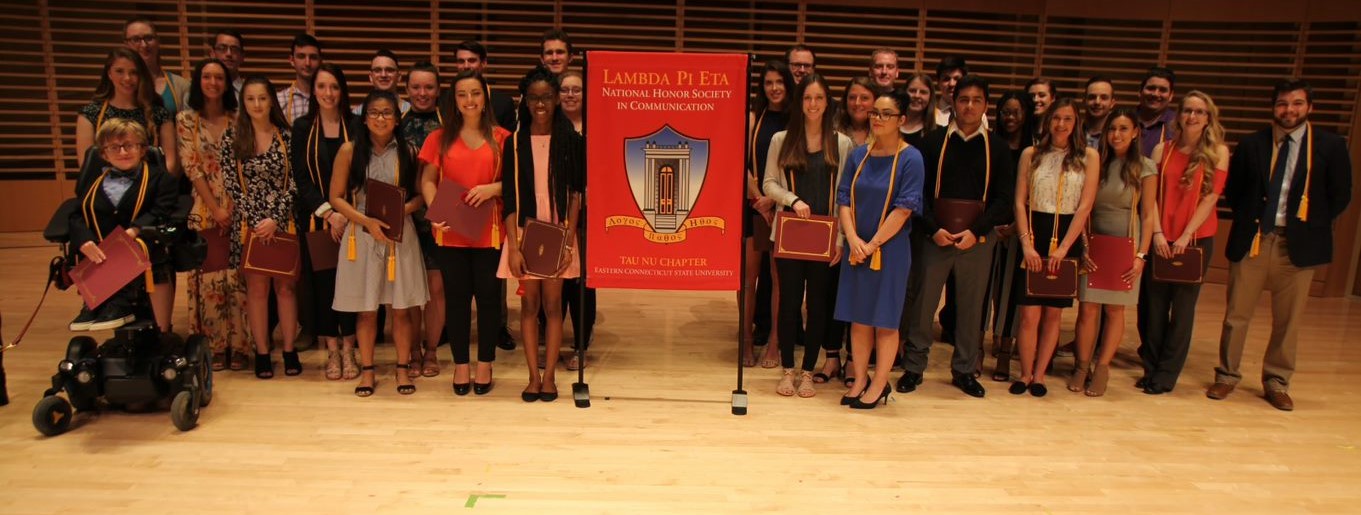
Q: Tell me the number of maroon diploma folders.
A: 12